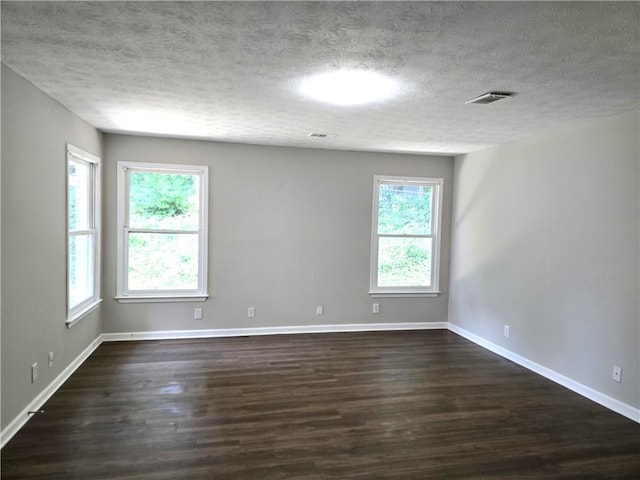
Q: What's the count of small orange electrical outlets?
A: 0